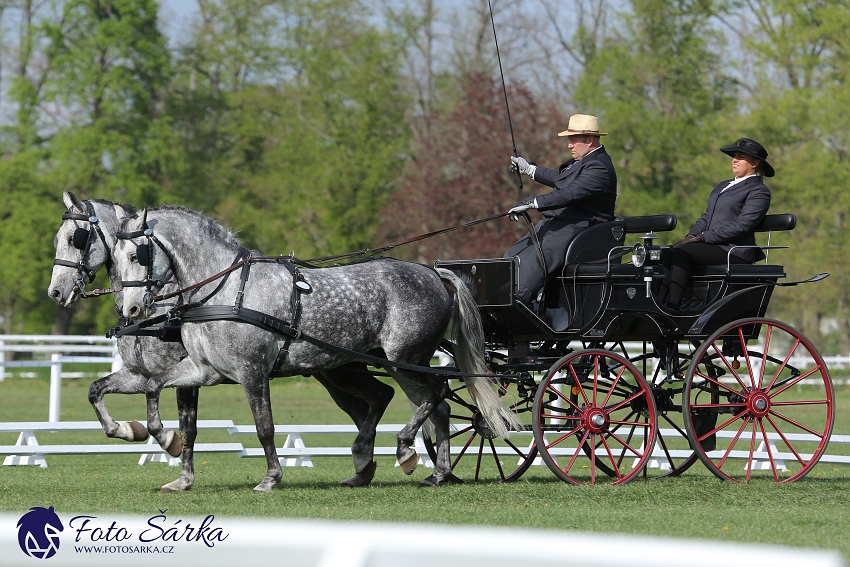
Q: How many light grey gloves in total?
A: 2